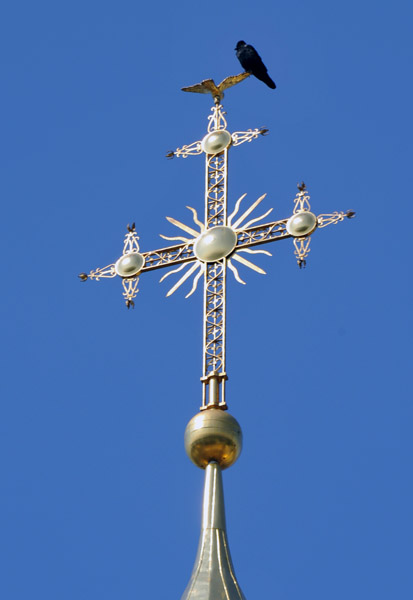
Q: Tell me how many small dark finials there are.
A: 8